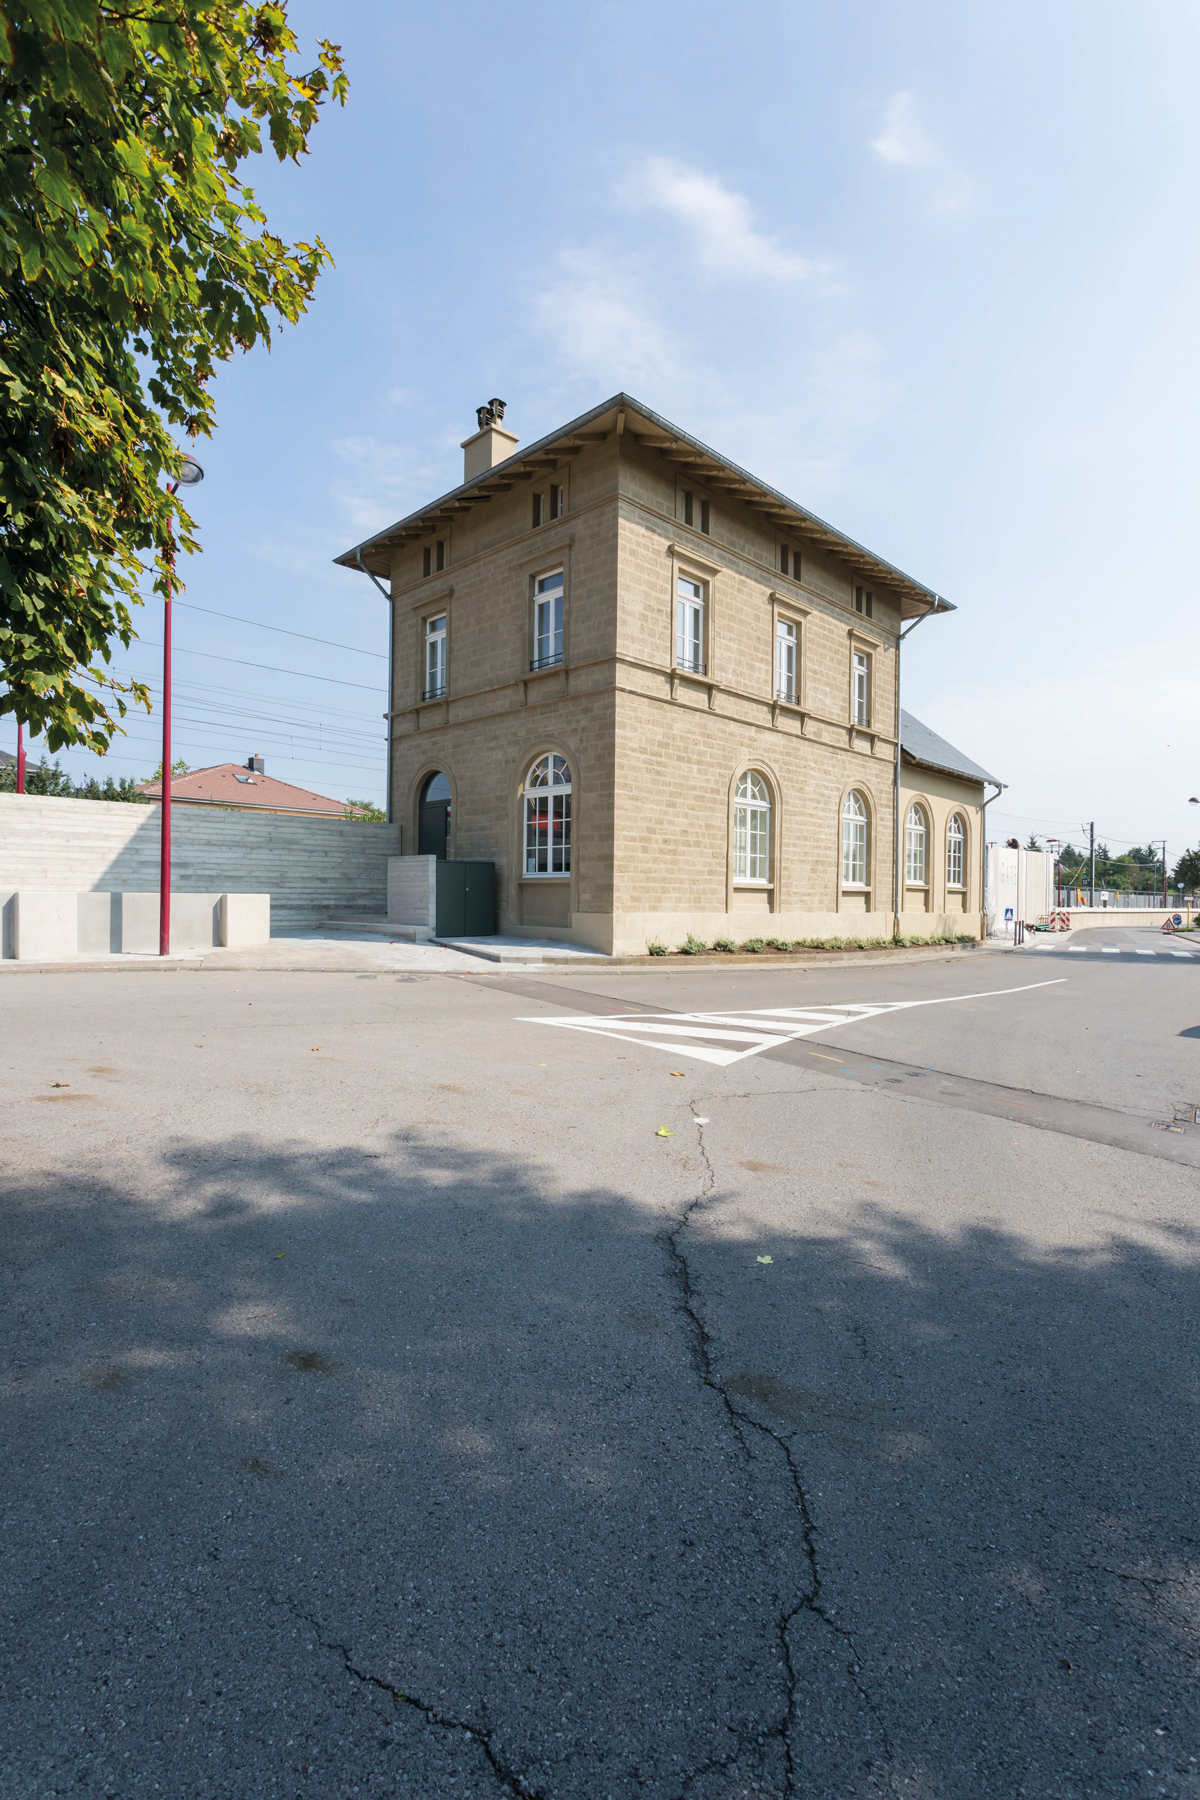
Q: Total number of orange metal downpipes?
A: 0